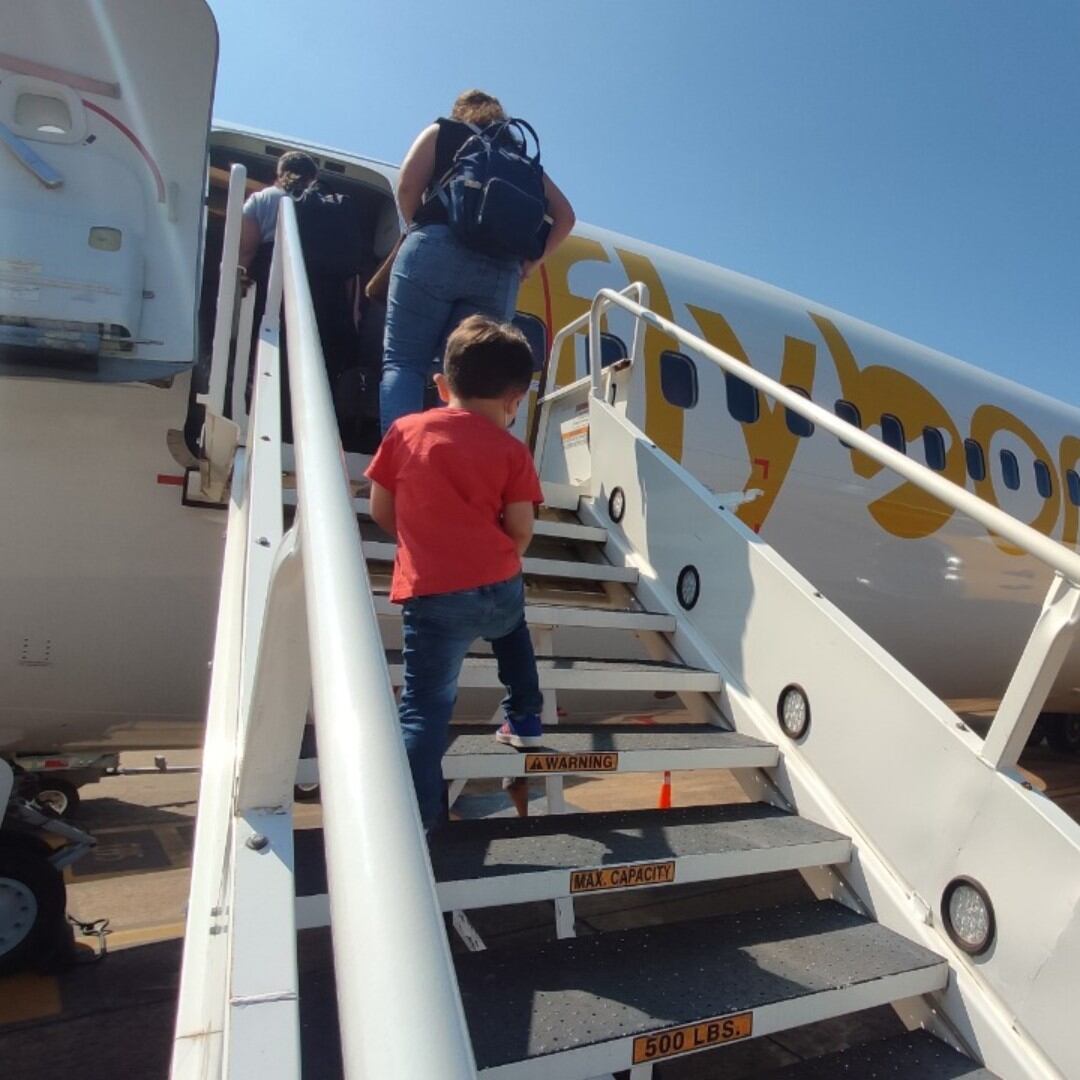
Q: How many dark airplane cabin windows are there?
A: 12